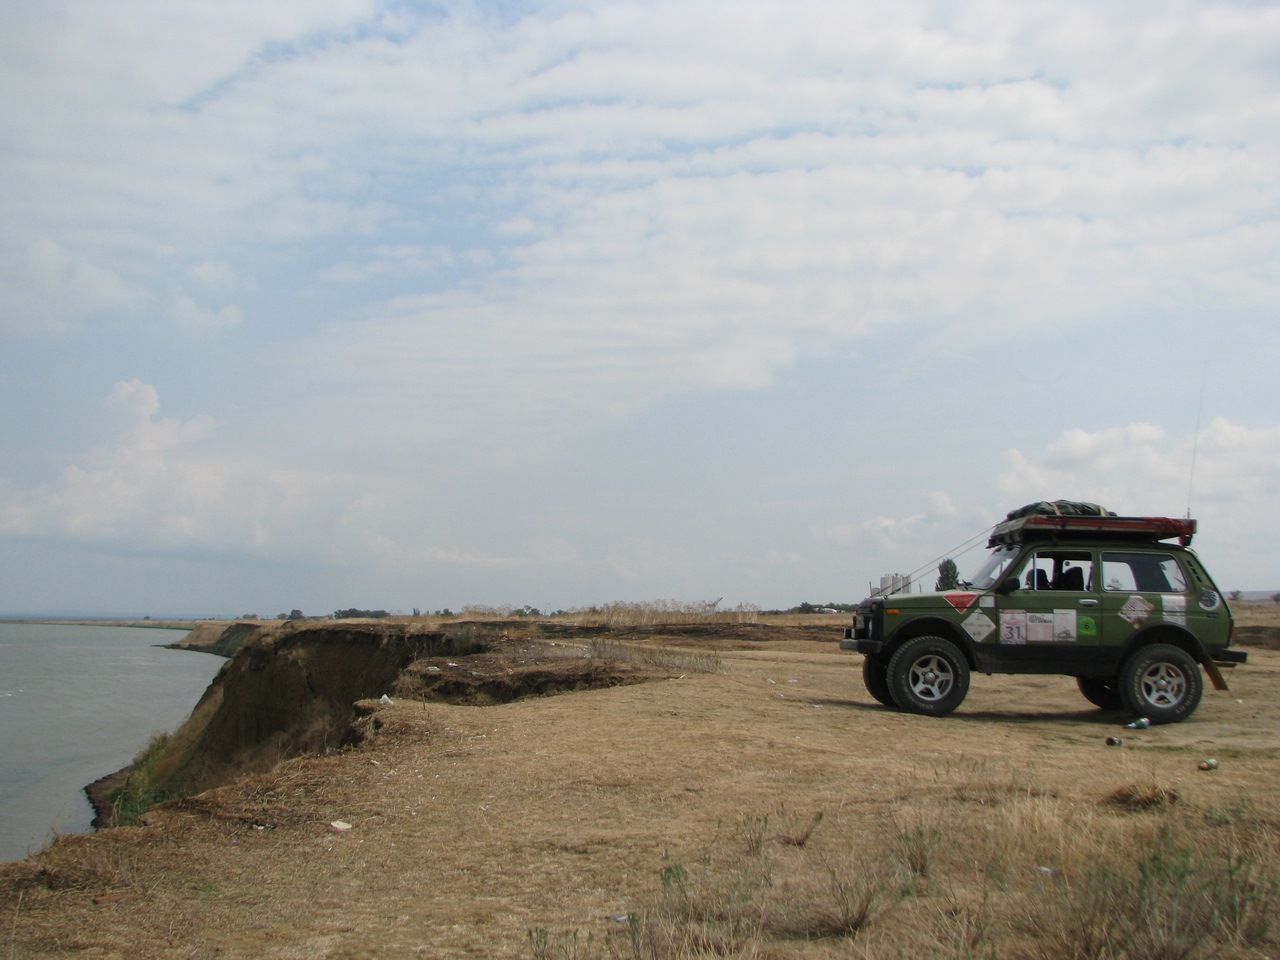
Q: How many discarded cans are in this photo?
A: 3